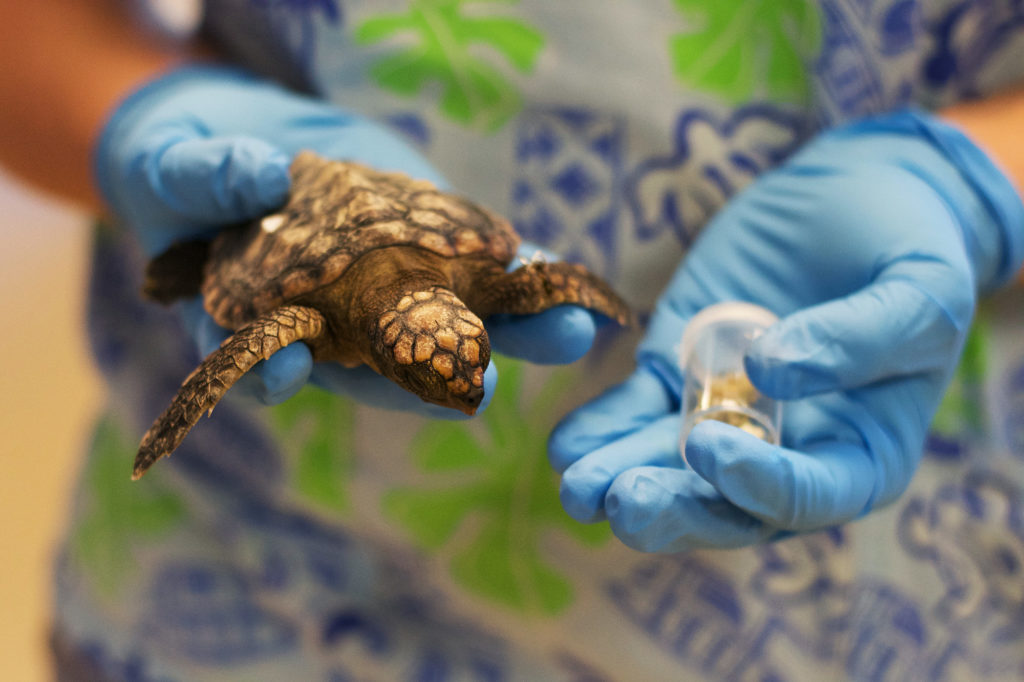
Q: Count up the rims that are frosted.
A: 1